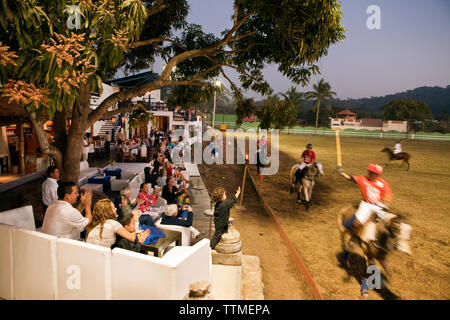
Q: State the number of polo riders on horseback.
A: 4